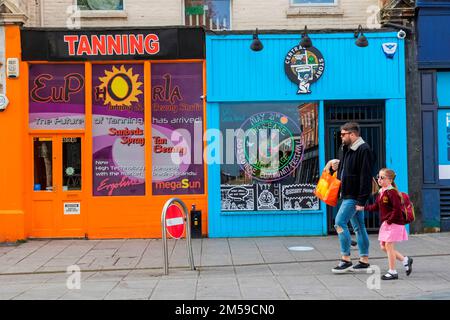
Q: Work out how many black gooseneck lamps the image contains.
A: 3